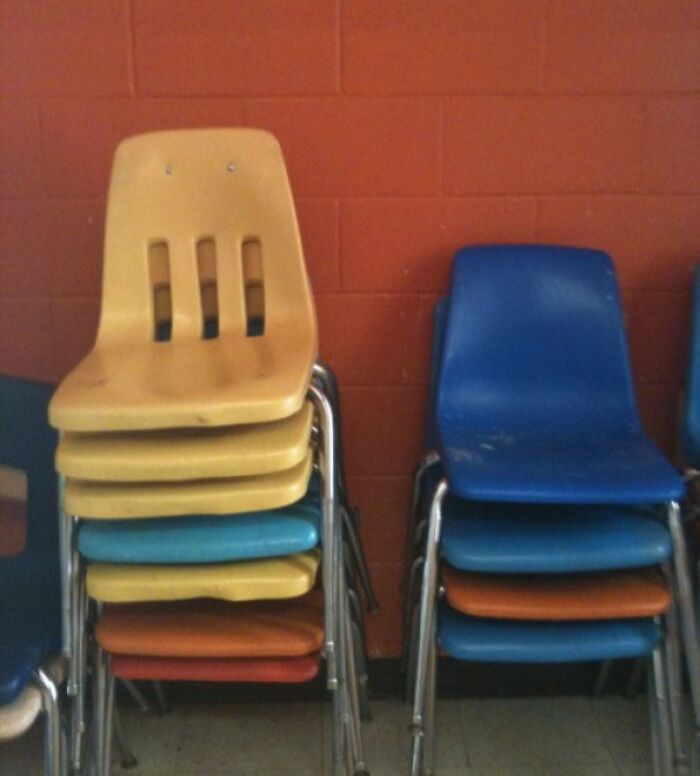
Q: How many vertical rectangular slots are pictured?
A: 3